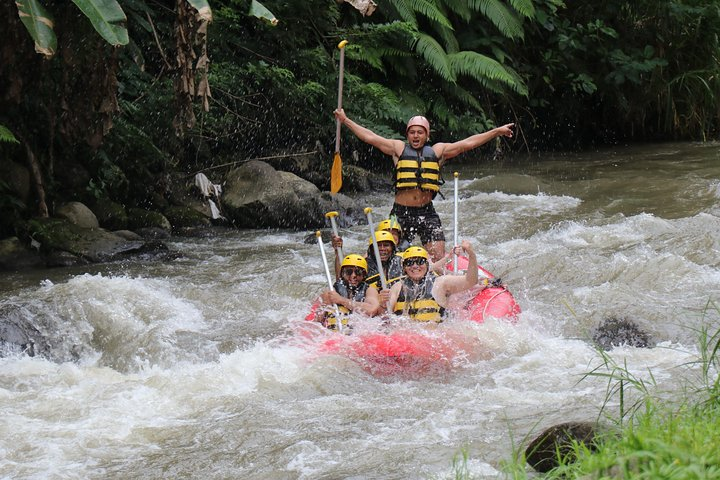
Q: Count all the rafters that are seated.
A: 4